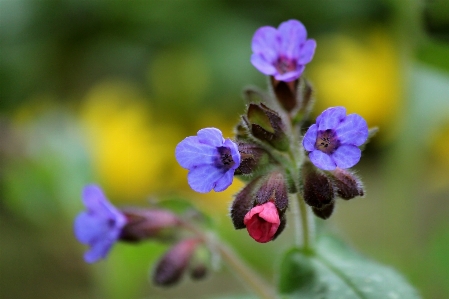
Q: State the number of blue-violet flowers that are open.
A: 4